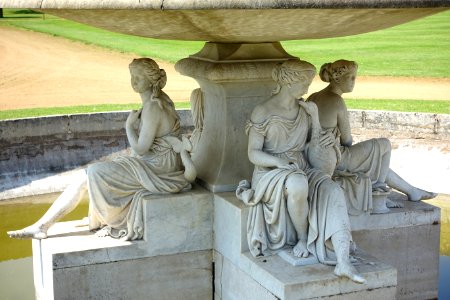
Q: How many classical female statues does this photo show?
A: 3